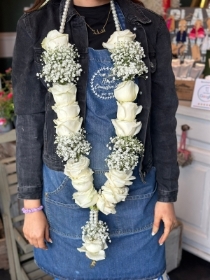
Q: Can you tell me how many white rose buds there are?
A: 15